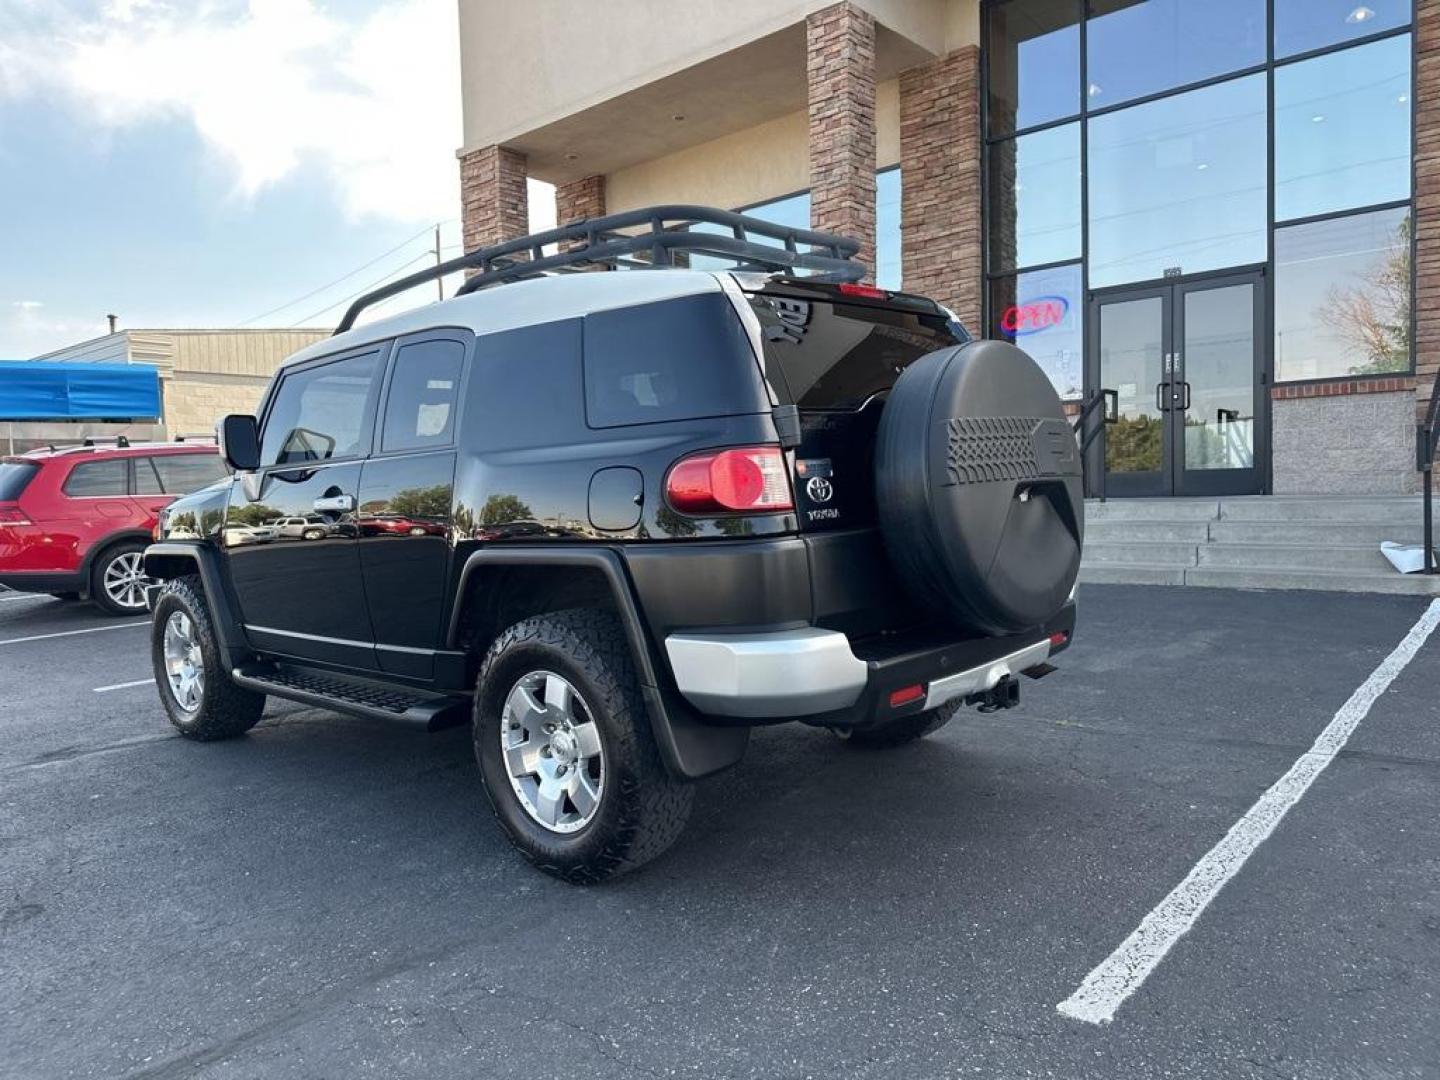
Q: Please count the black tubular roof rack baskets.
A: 1